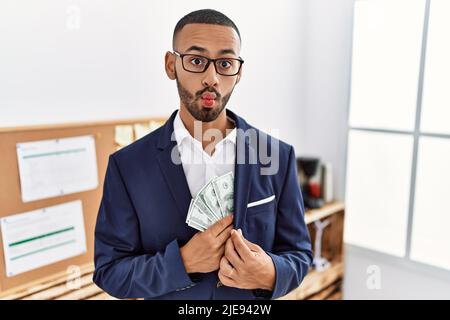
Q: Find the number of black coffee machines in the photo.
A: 1